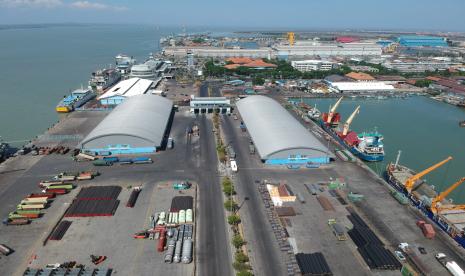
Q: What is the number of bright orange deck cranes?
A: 2